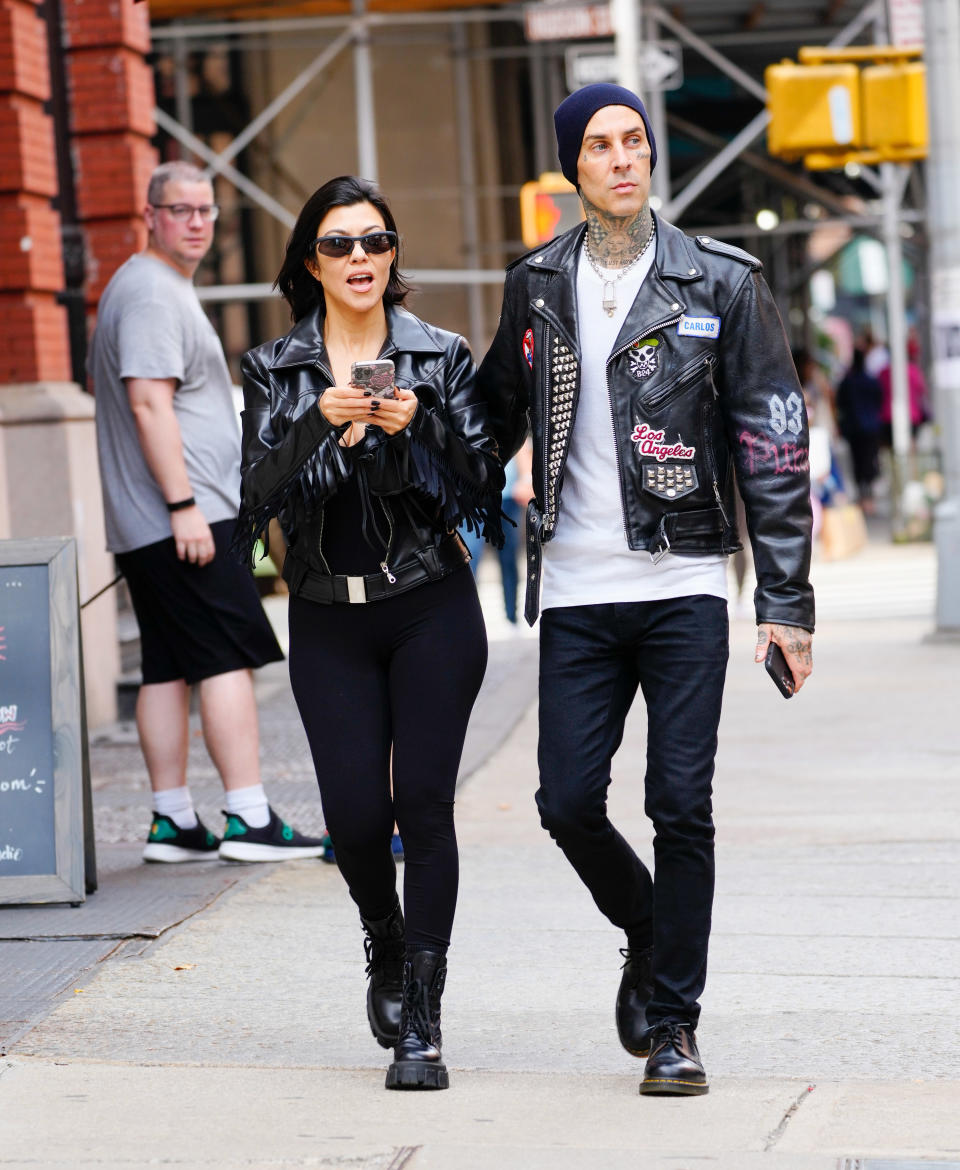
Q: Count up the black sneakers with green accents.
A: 2